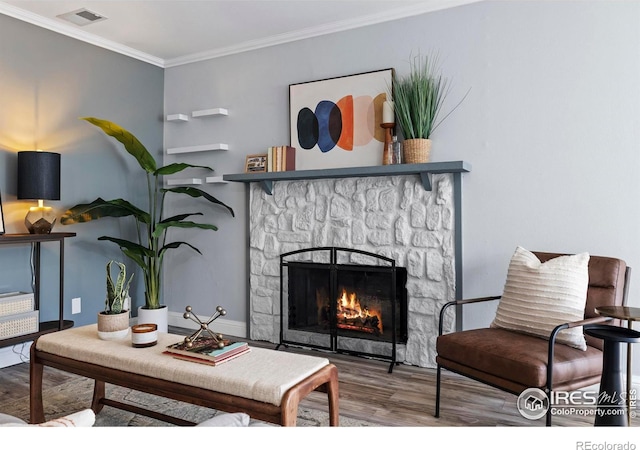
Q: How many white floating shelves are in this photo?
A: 5